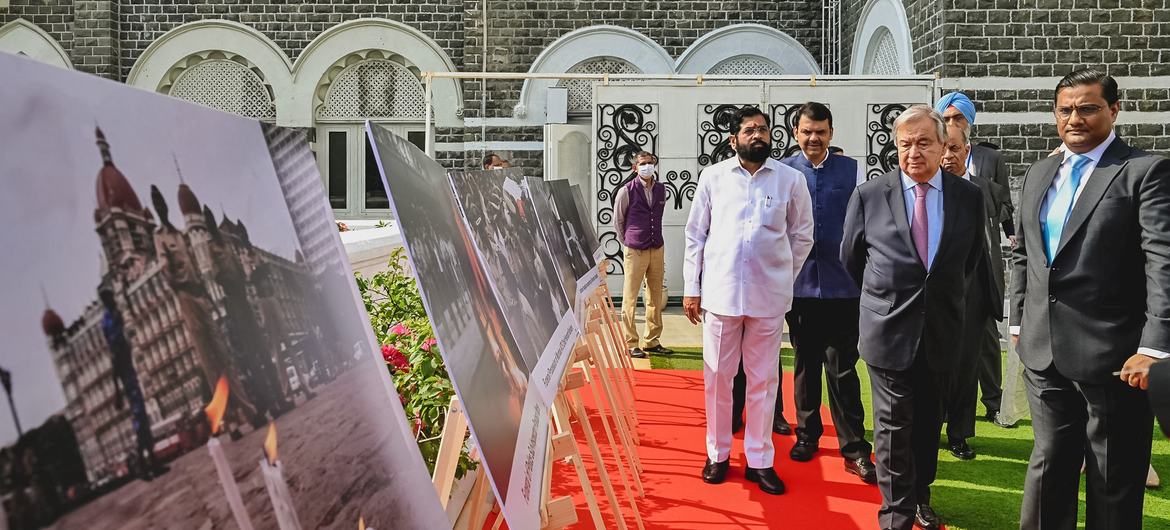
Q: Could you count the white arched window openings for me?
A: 6